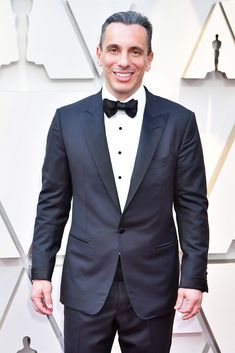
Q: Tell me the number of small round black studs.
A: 3